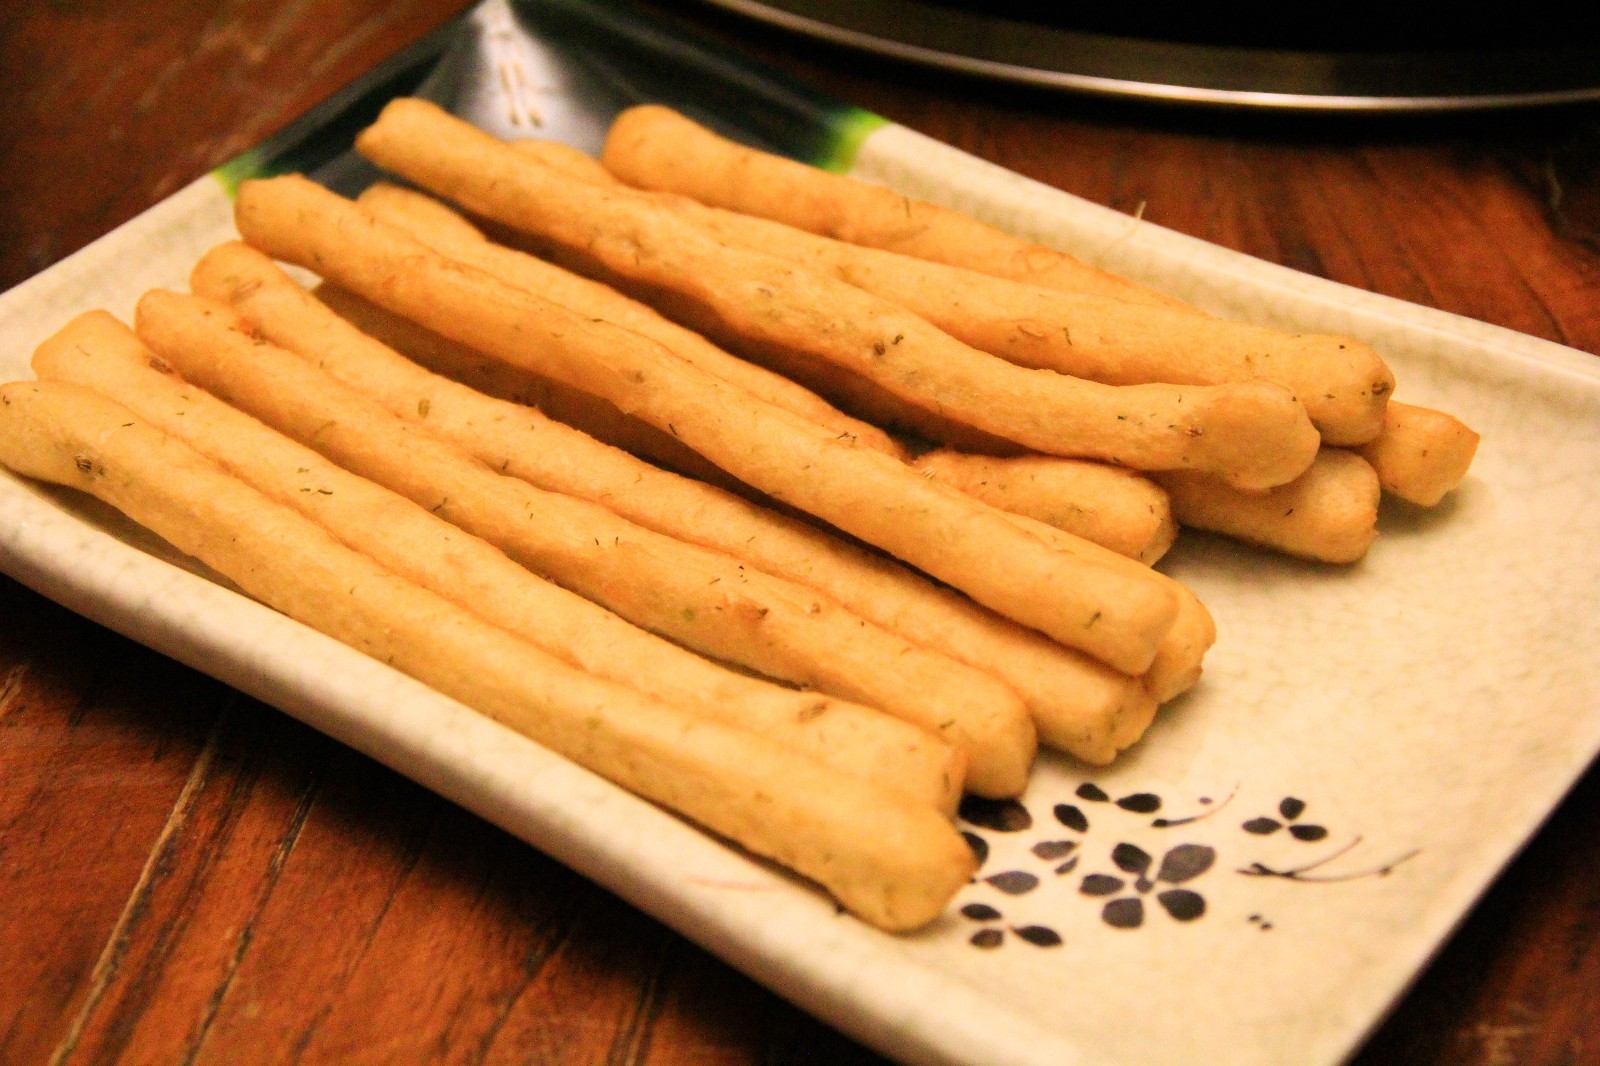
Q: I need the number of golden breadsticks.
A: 11